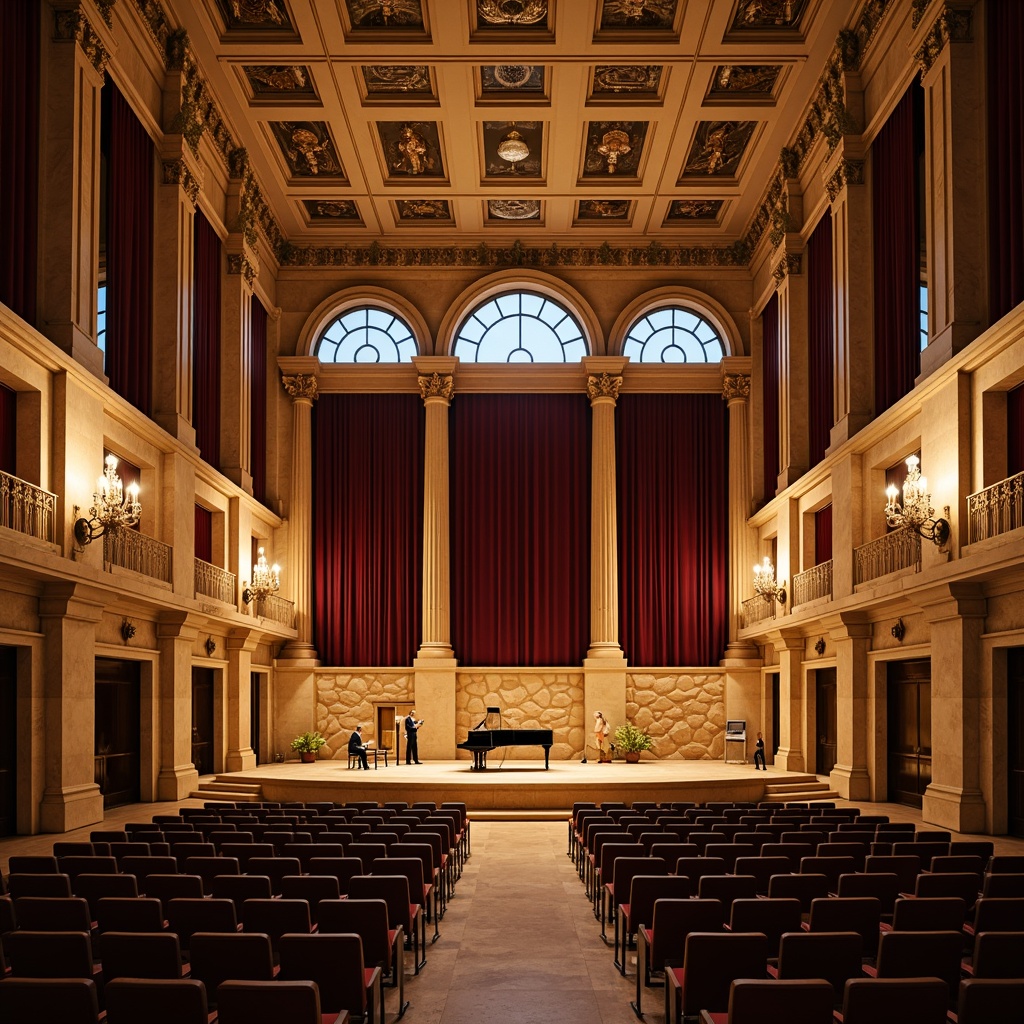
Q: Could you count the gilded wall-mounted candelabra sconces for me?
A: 4